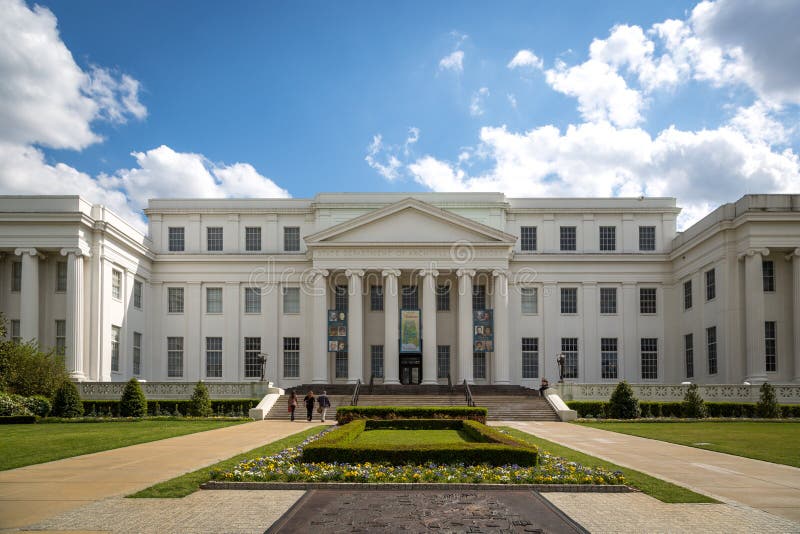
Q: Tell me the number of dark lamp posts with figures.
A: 2